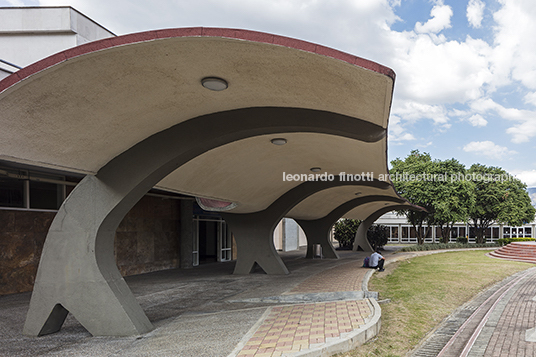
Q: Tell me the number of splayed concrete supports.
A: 4